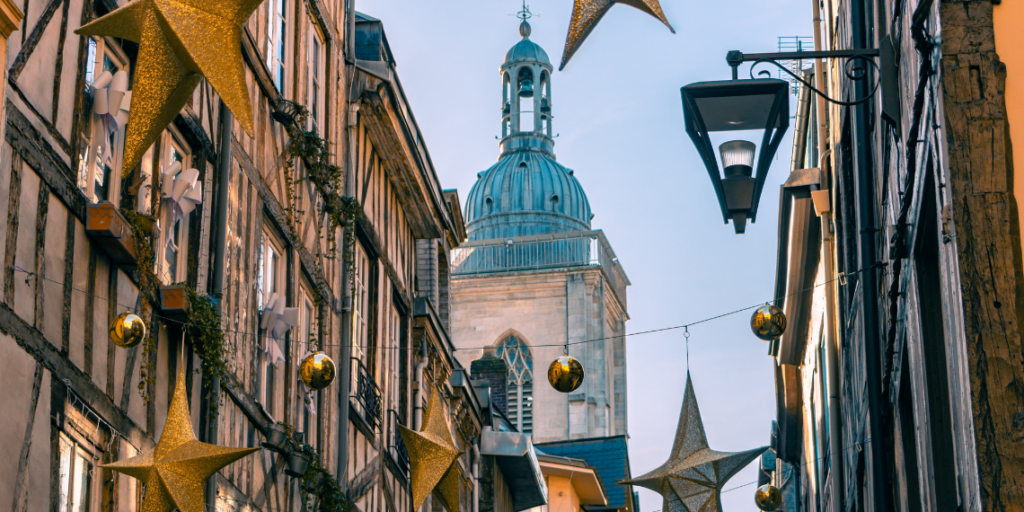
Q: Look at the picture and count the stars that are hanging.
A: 5